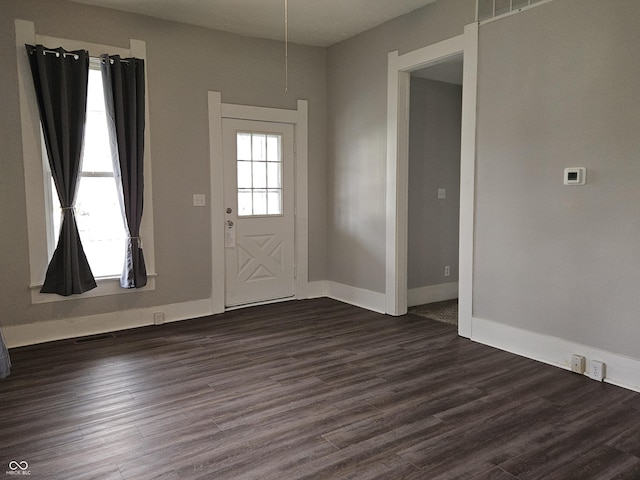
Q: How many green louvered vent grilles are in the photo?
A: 0